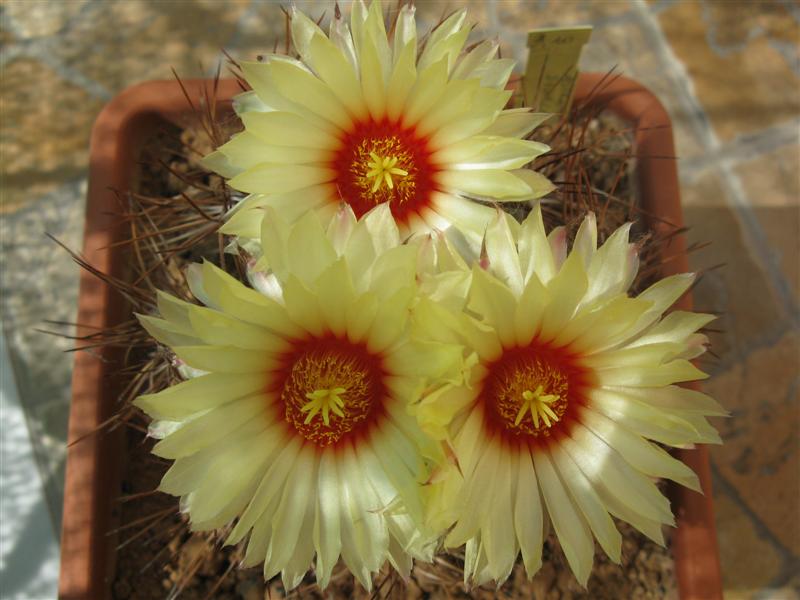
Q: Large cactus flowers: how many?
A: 3